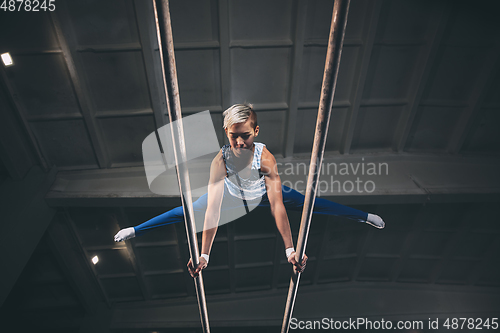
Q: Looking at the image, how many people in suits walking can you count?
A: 0